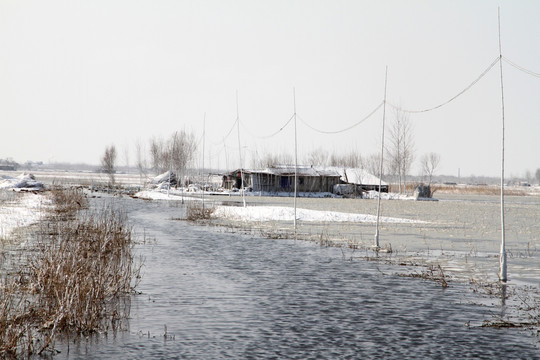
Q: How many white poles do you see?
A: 5